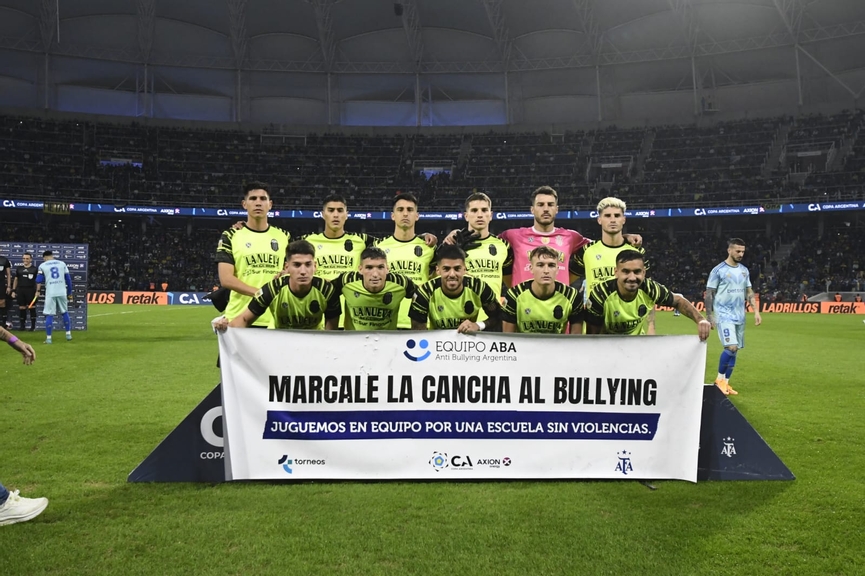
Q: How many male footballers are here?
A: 13